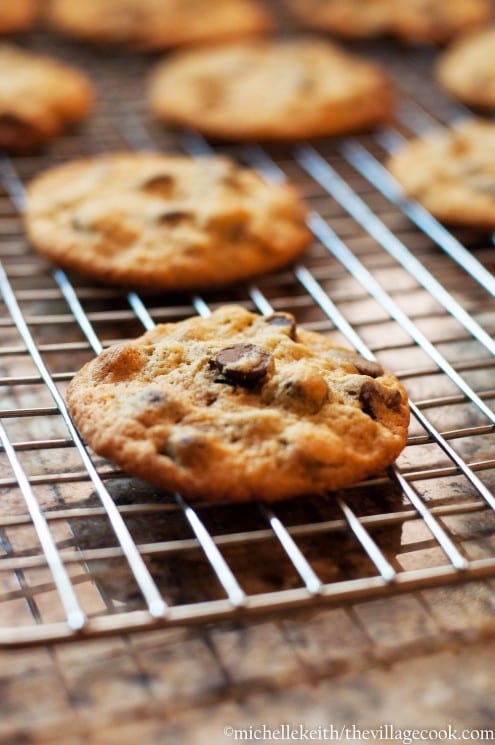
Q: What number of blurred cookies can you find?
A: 8